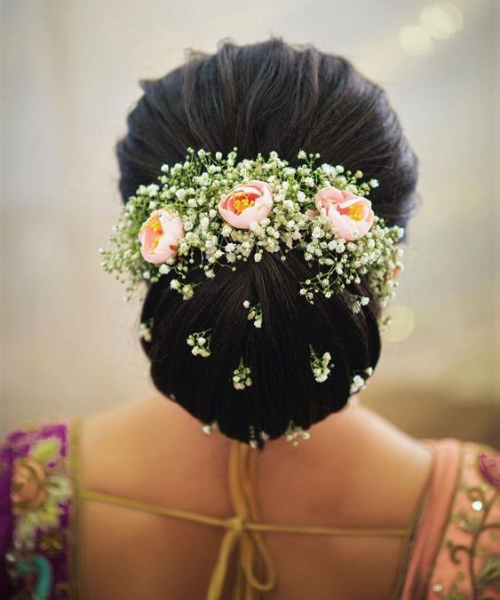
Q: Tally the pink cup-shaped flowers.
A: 3